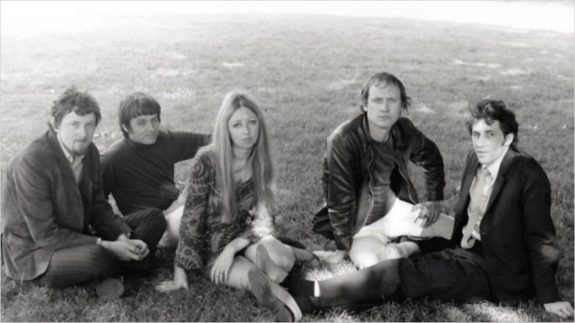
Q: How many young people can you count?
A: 5